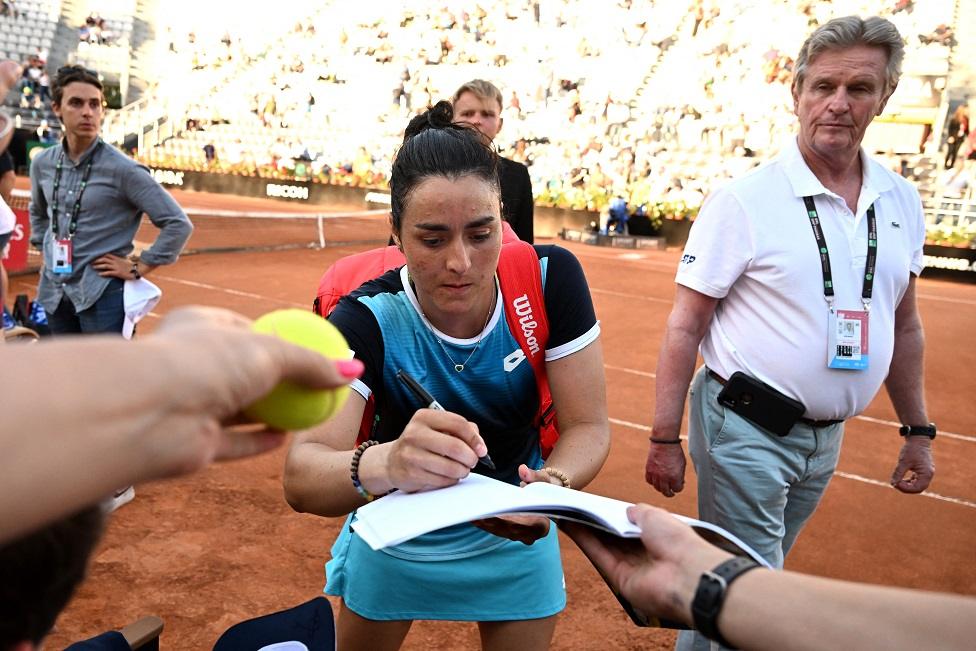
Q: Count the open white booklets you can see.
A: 1